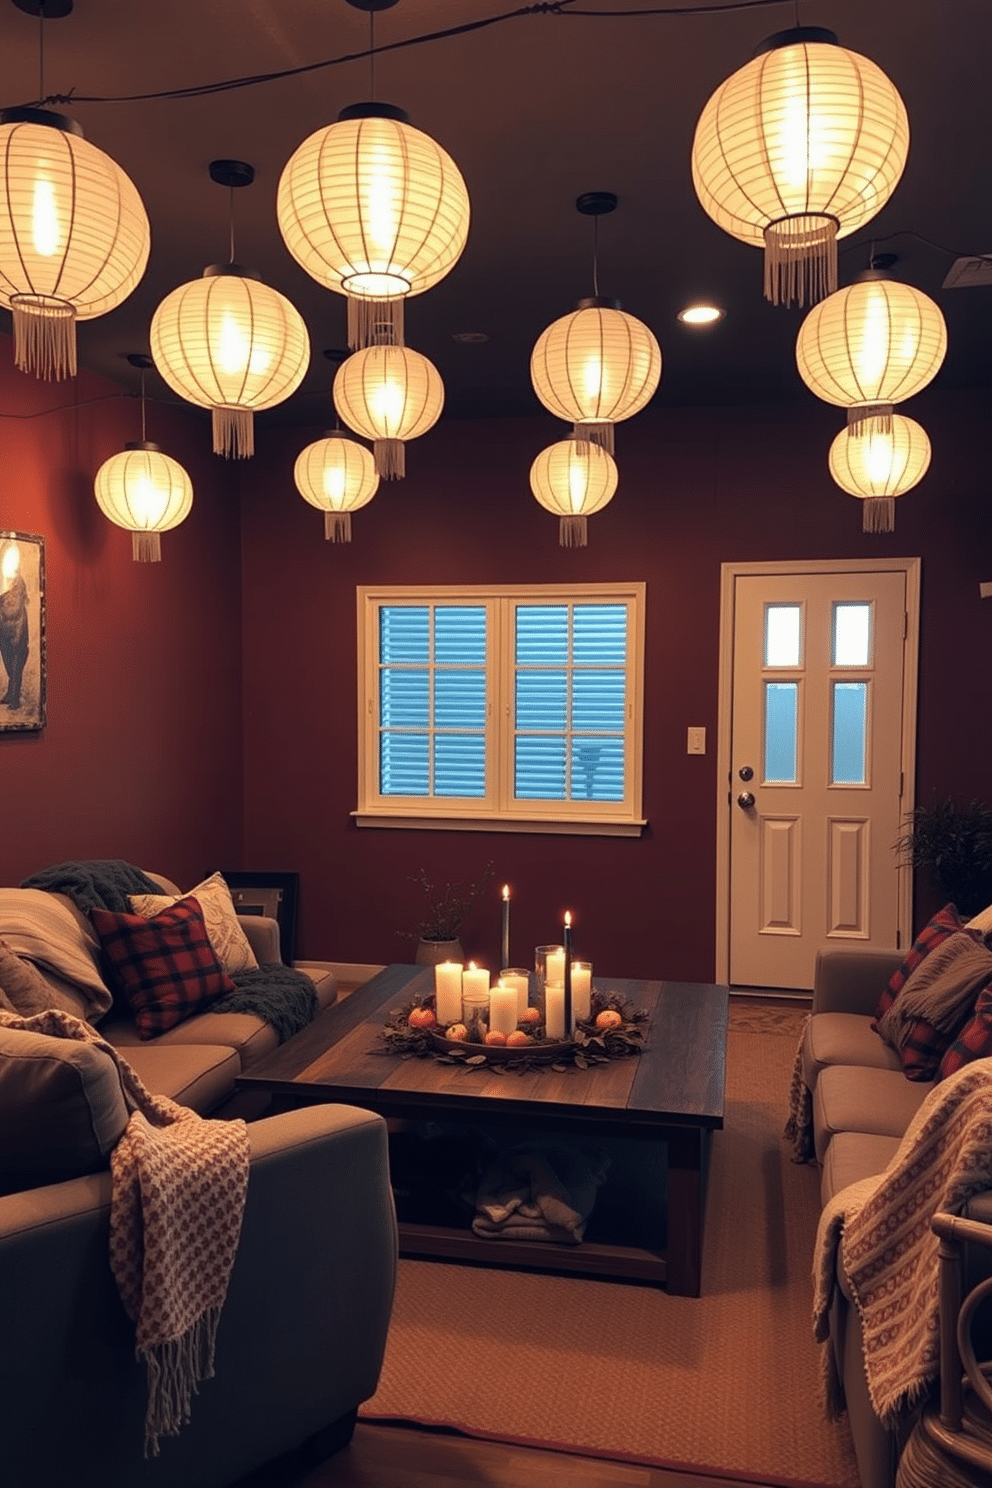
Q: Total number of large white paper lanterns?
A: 11